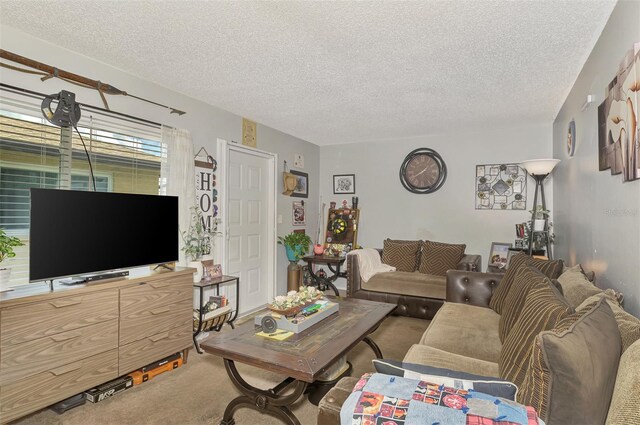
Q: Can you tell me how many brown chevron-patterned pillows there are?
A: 2